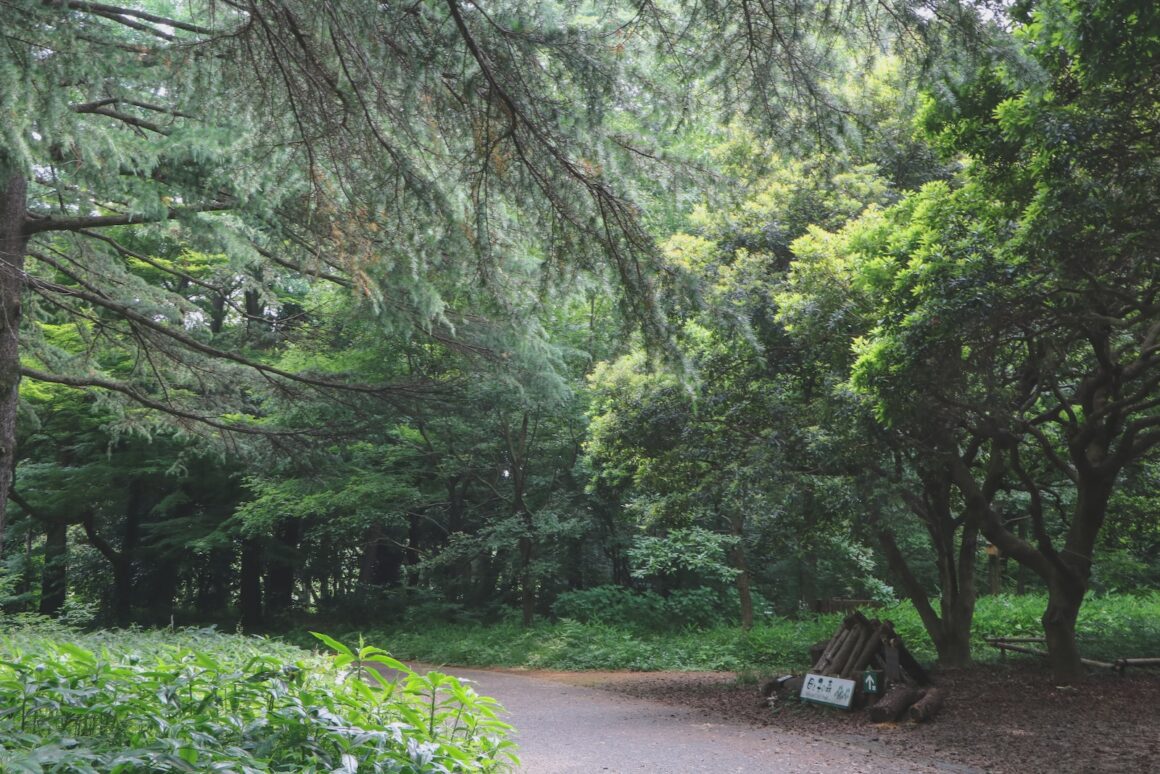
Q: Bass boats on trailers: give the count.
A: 0